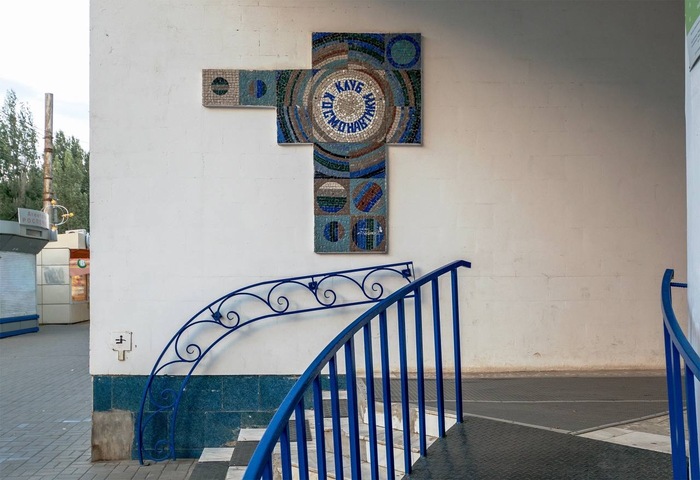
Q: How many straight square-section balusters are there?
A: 15